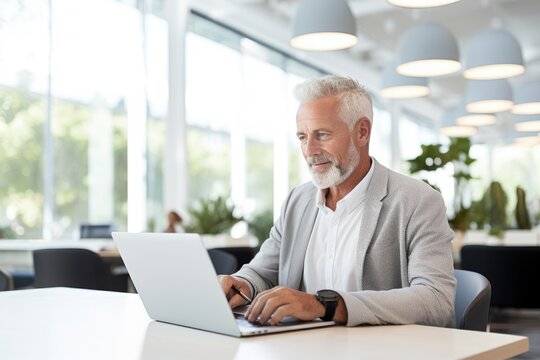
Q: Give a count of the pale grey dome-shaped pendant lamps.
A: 11